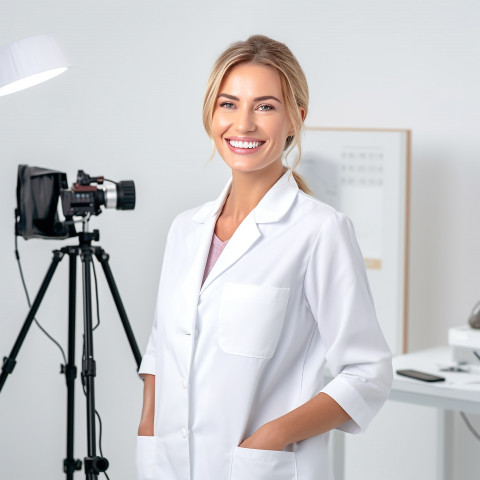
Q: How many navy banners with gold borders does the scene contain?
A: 0